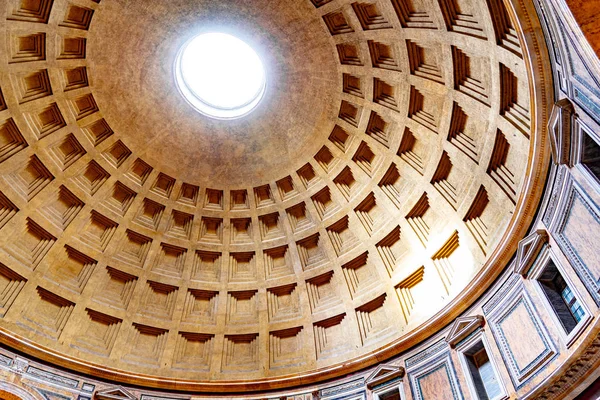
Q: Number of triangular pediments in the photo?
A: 5